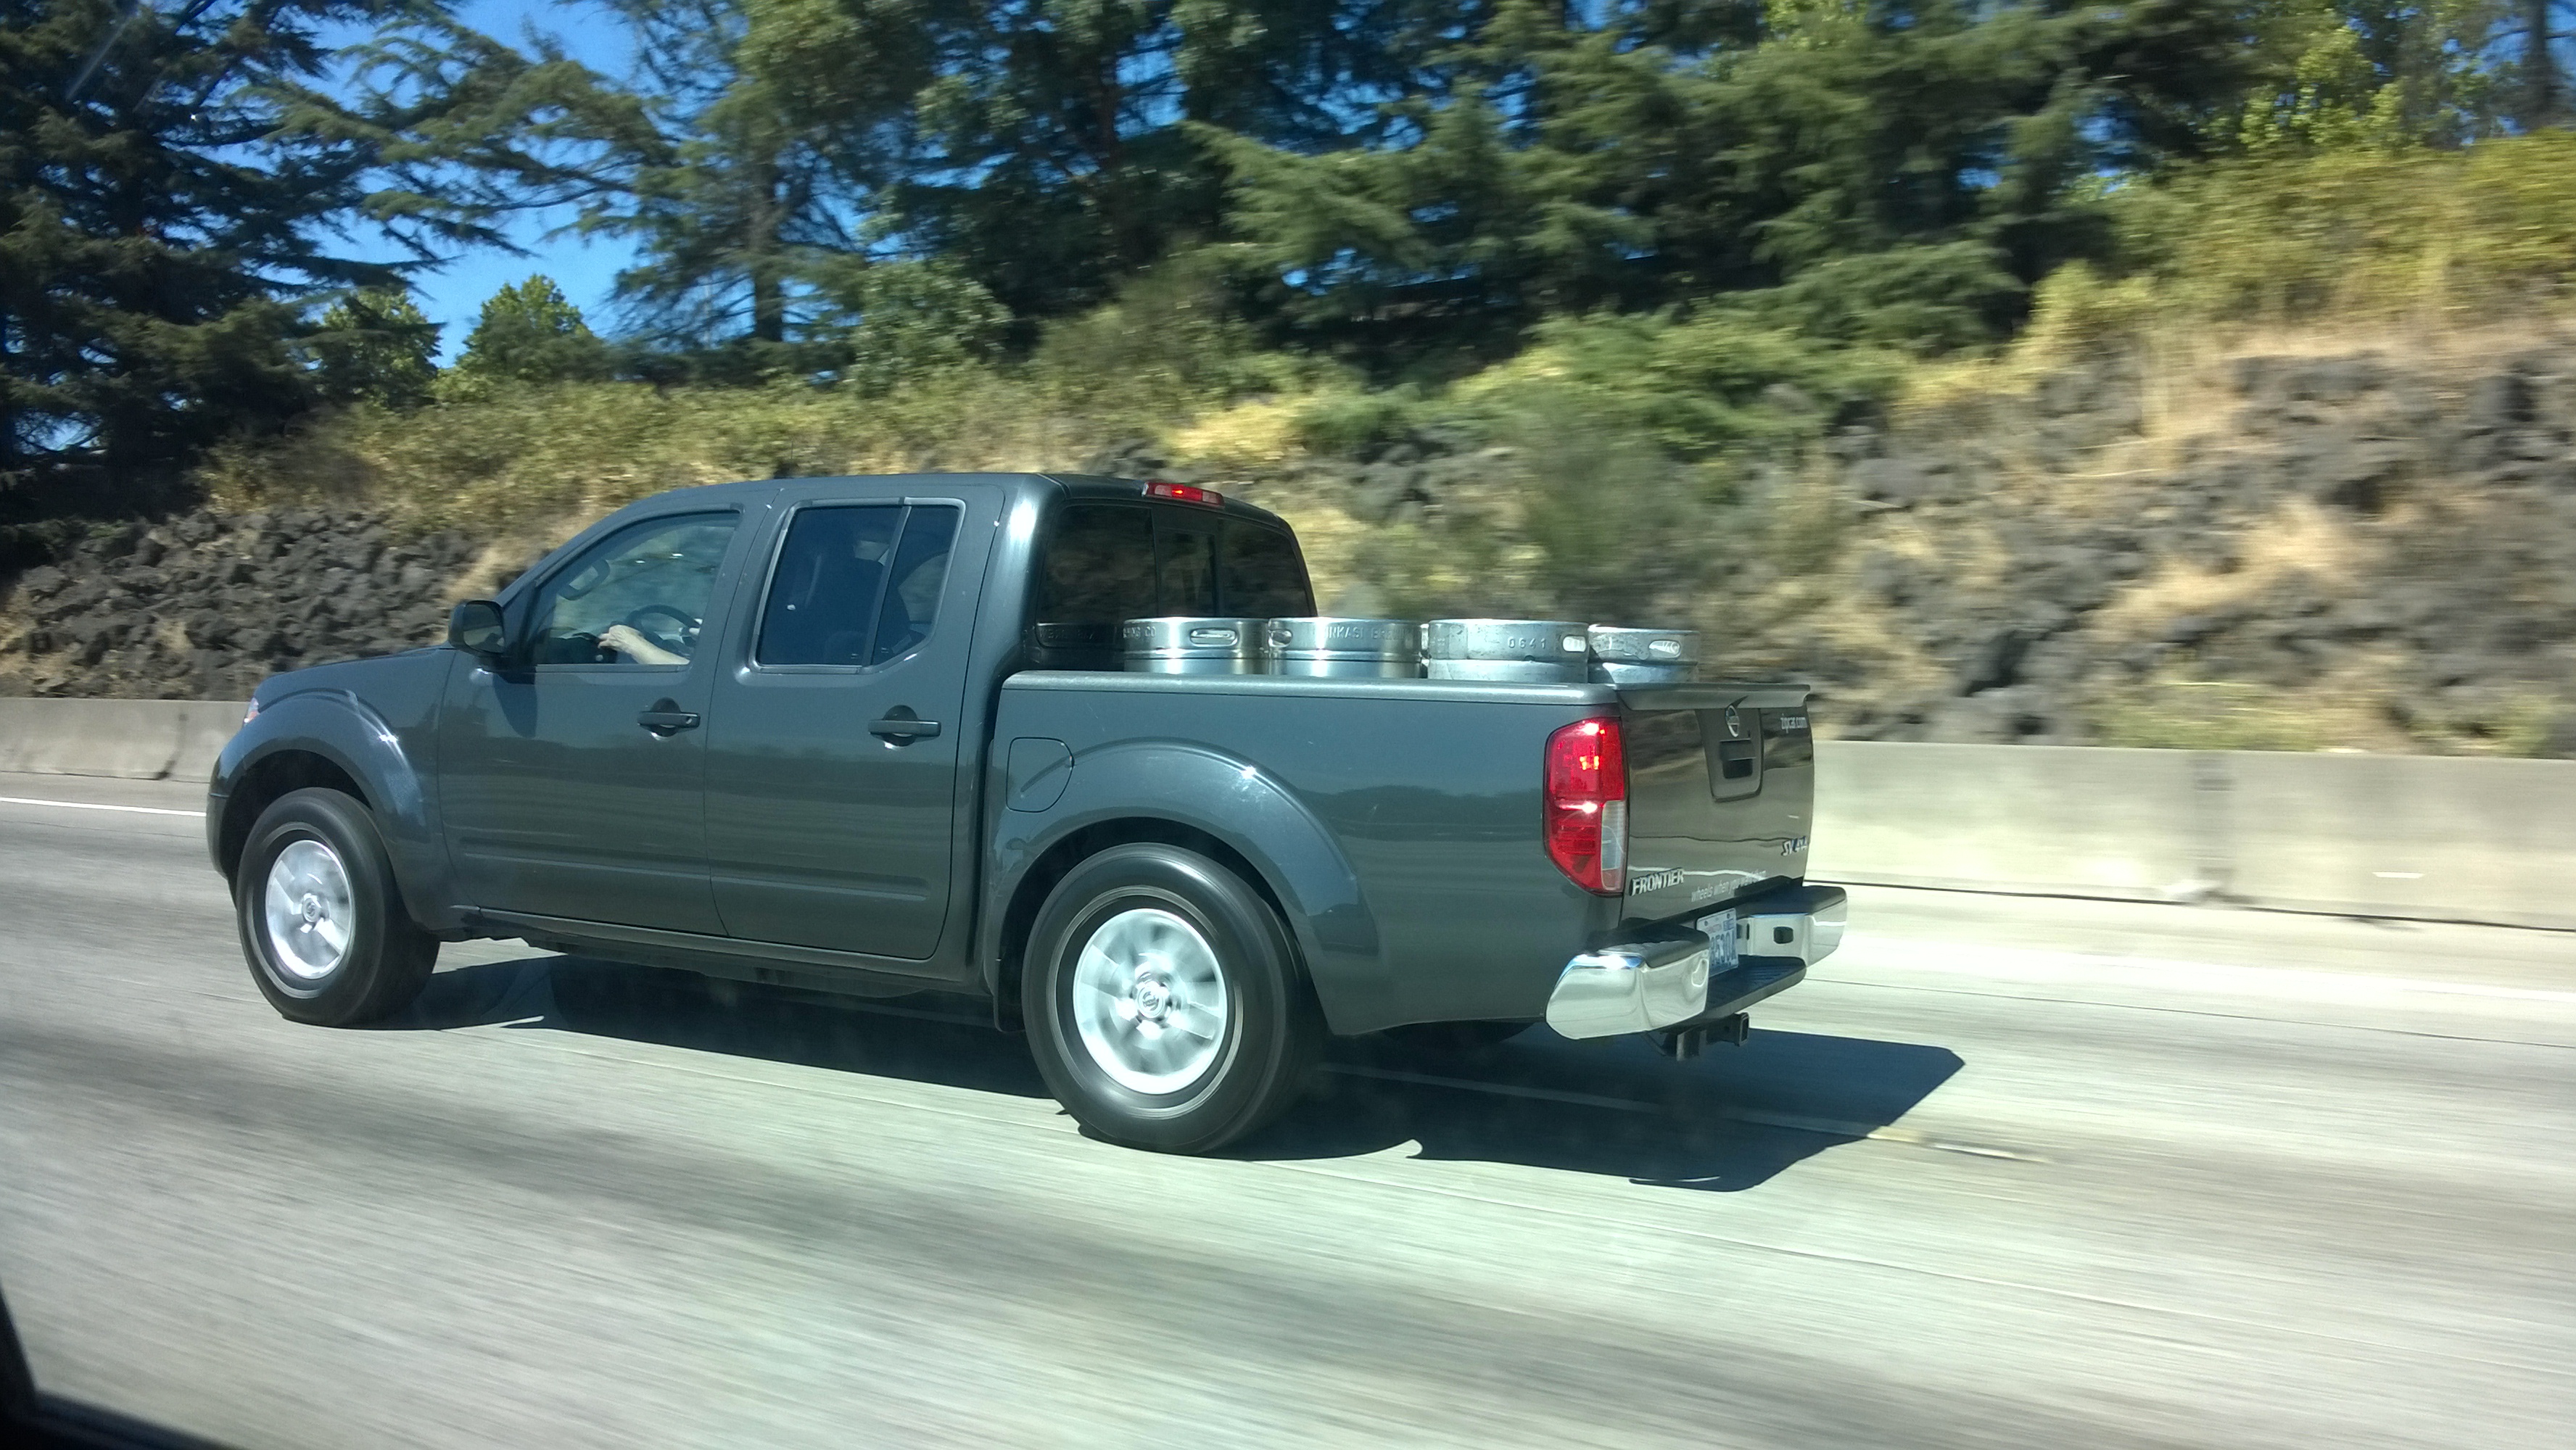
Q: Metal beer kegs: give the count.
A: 4